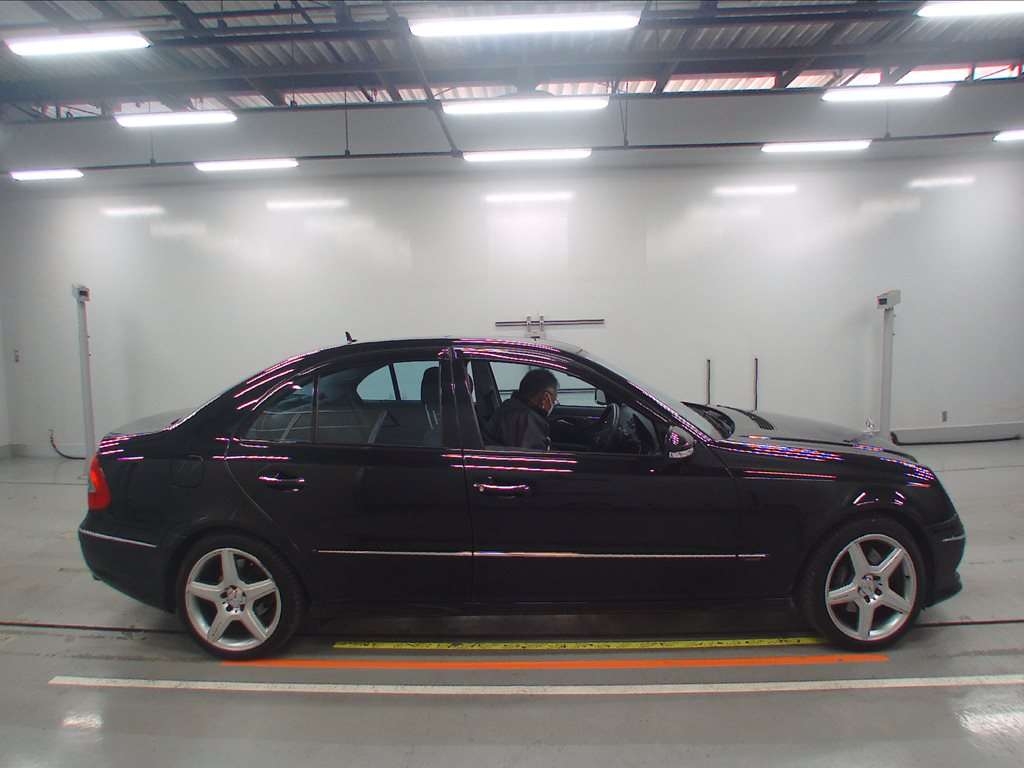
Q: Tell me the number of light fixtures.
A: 11